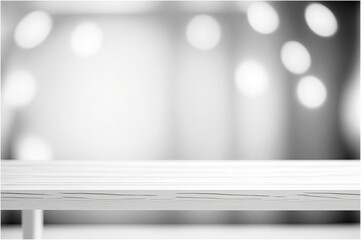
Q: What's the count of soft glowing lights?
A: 10